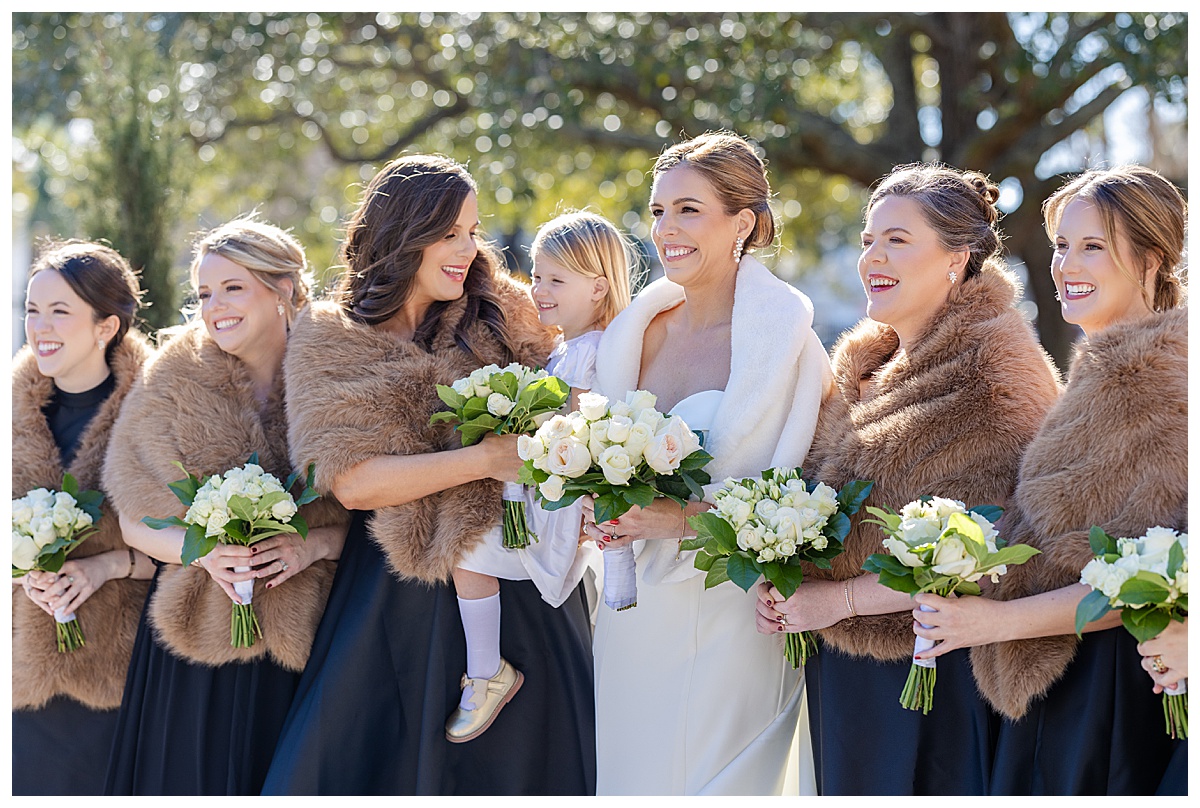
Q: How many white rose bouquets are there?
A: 7